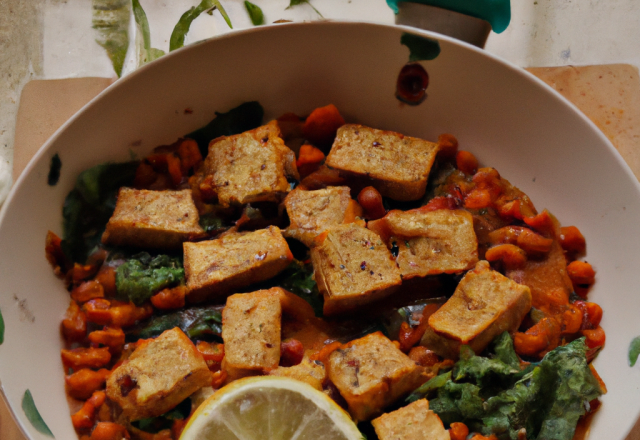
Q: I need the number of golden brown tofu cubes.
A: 12